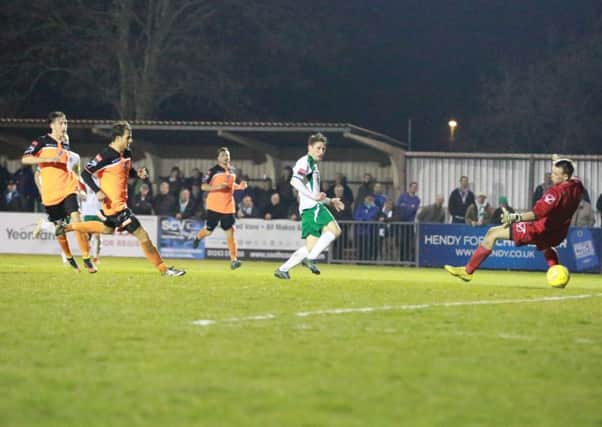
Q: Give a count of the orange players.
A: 3